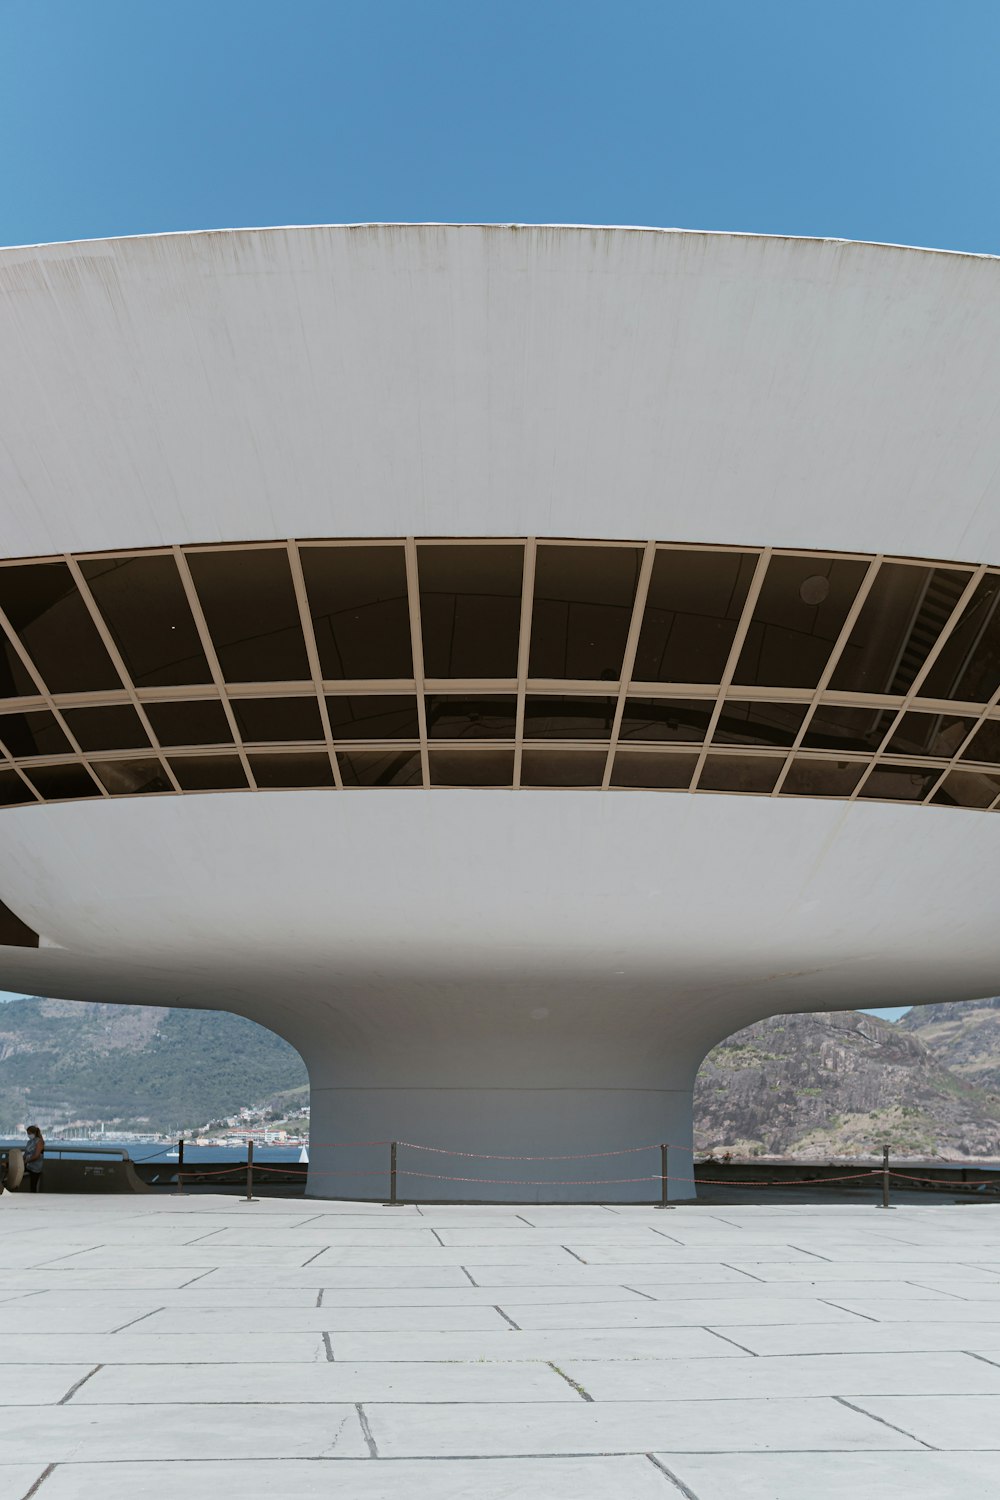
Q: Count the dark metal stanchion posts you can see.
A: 5